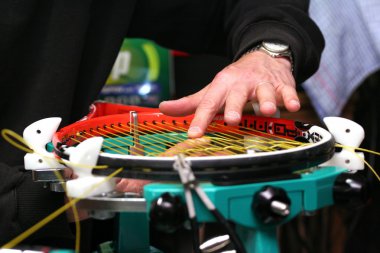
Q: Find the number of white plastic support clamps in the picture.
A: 3